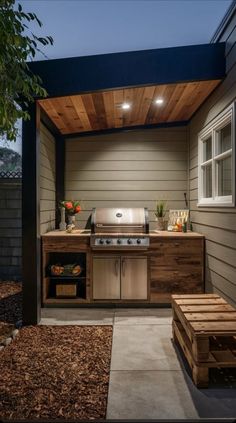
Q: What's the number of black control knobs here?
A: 5